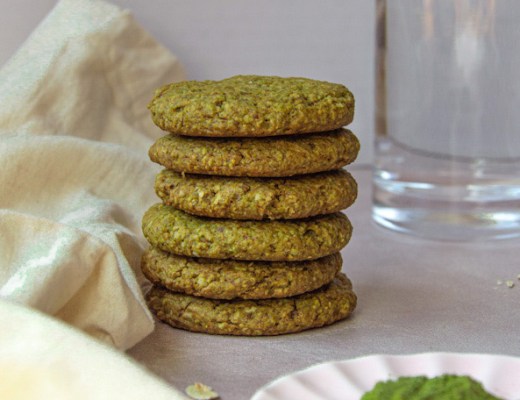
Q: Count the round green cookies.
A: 6